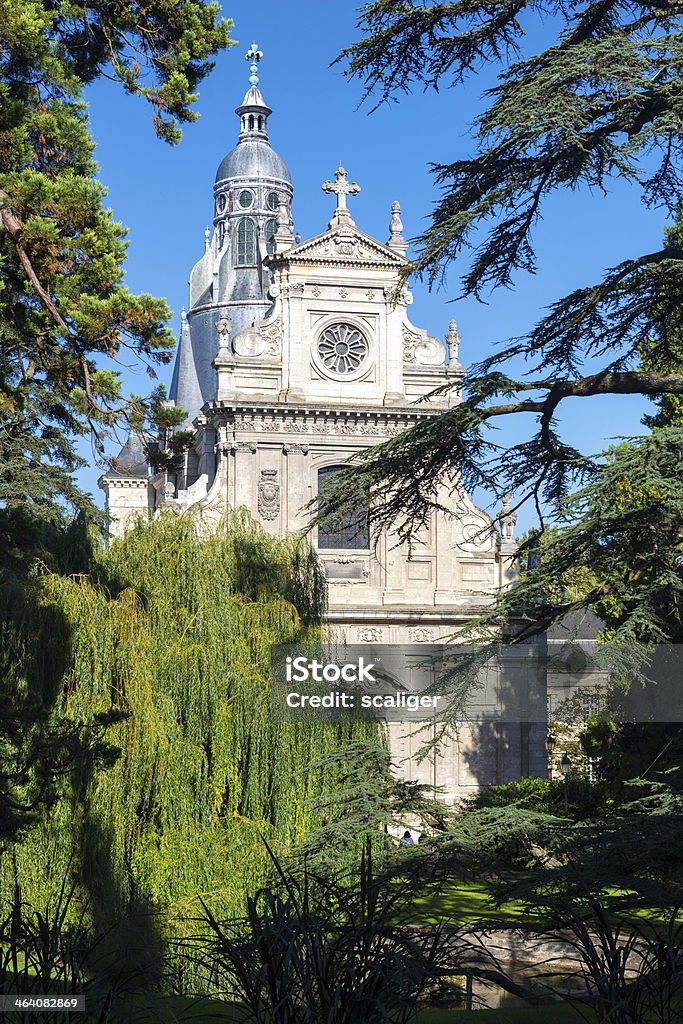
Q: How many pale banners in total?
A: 0